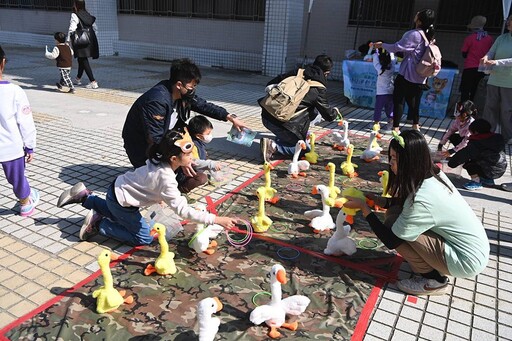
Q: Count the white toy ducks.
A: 8